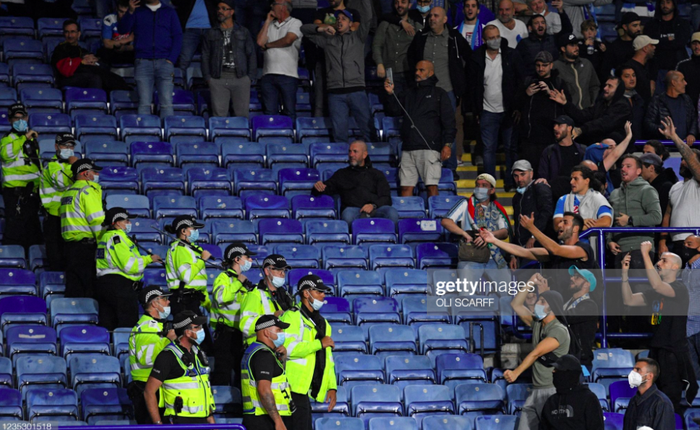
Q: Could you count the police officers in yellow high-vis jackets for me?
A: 11